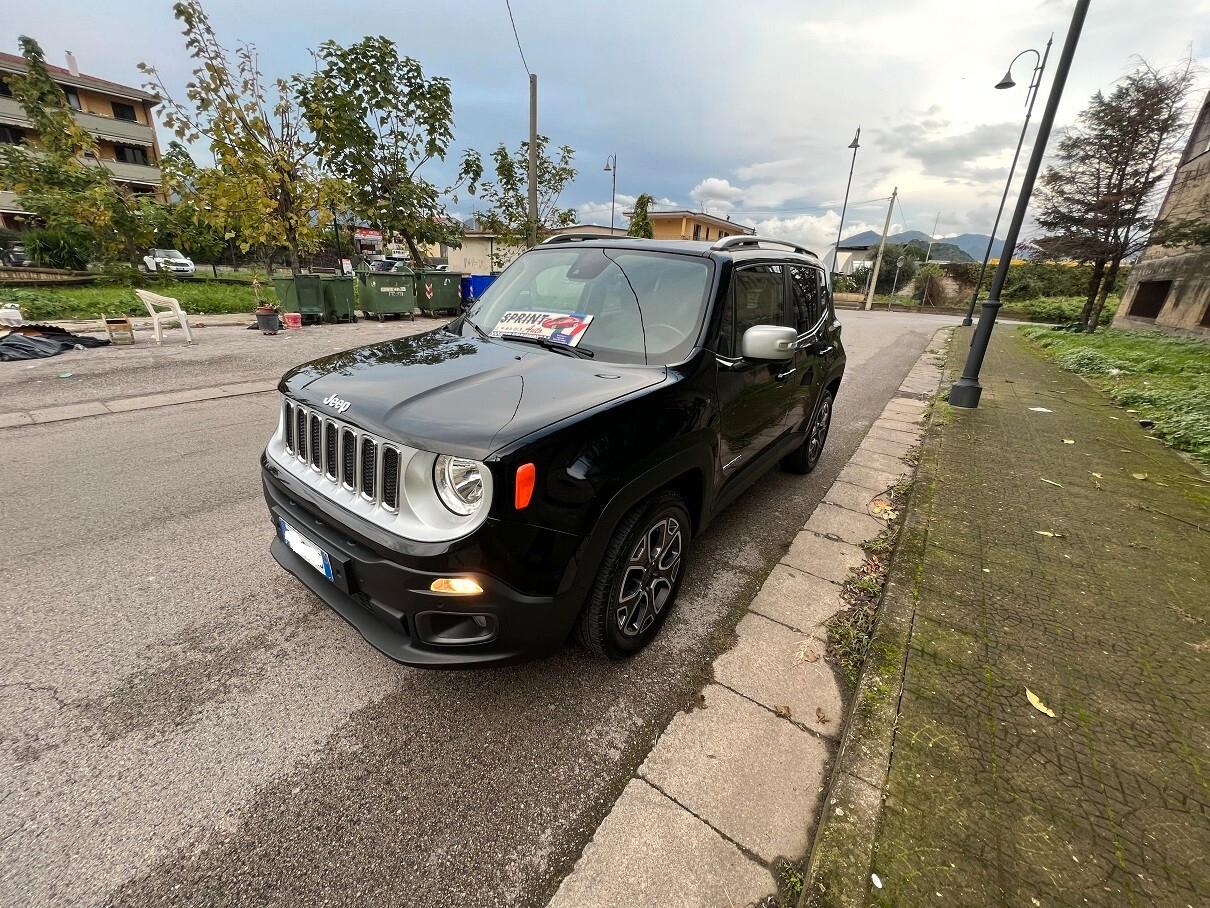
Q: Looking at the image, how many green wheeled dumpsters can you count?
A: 4